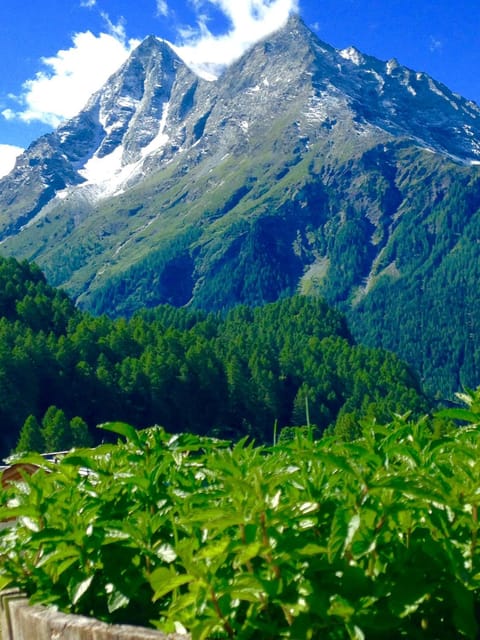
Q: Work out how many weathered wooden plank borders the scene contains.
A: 1